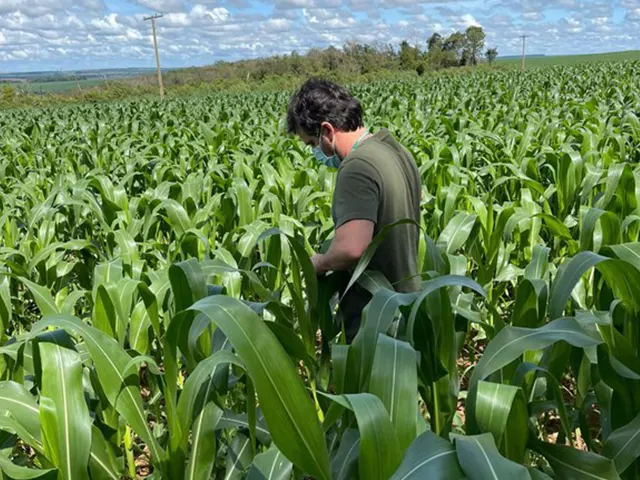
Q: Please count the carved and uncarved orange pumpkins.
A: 0